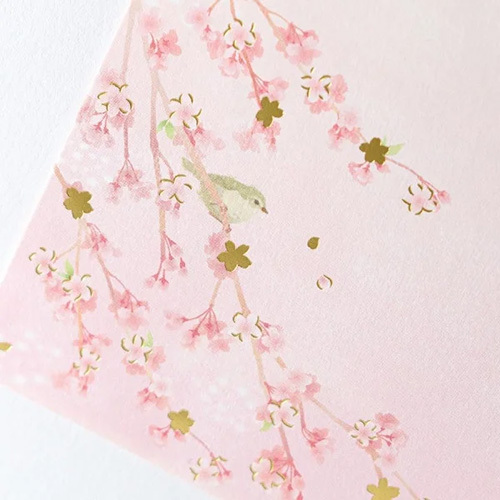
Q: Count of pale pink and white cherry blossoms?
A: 15